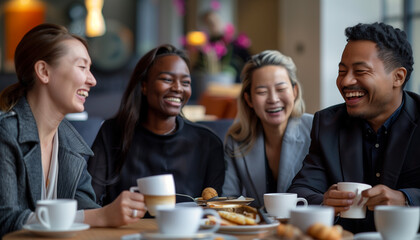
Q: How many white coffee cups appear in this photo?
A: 7